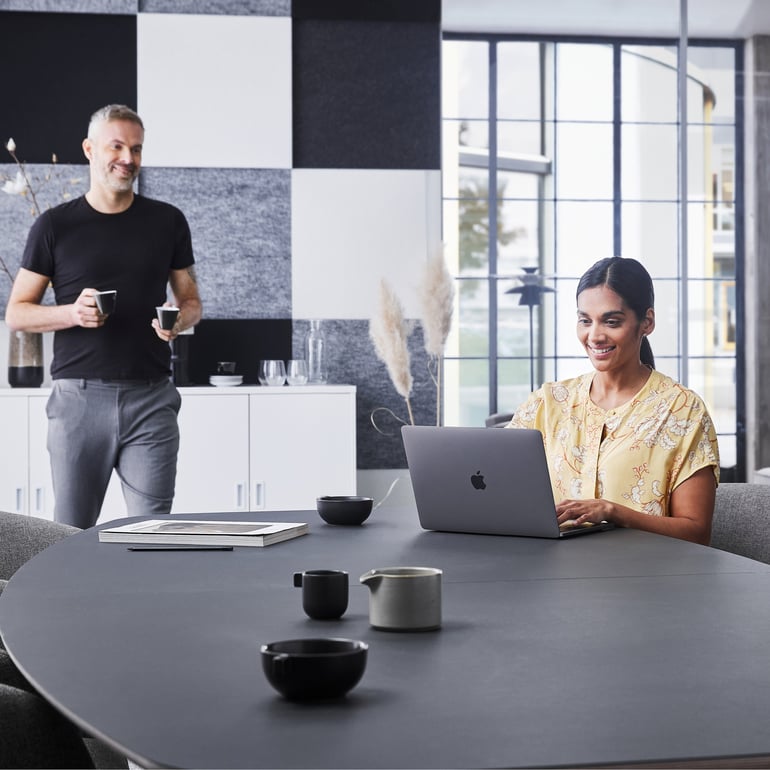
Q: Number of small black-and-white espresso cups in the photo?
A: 2